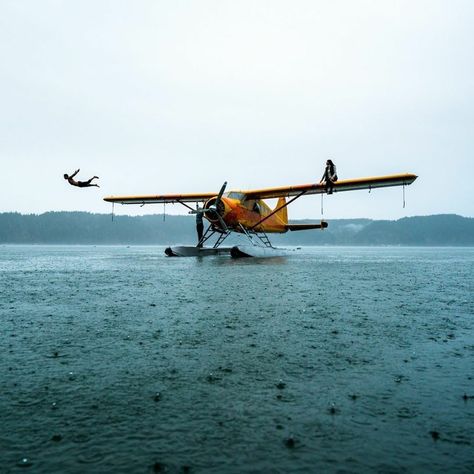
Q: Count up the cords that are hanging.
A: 4